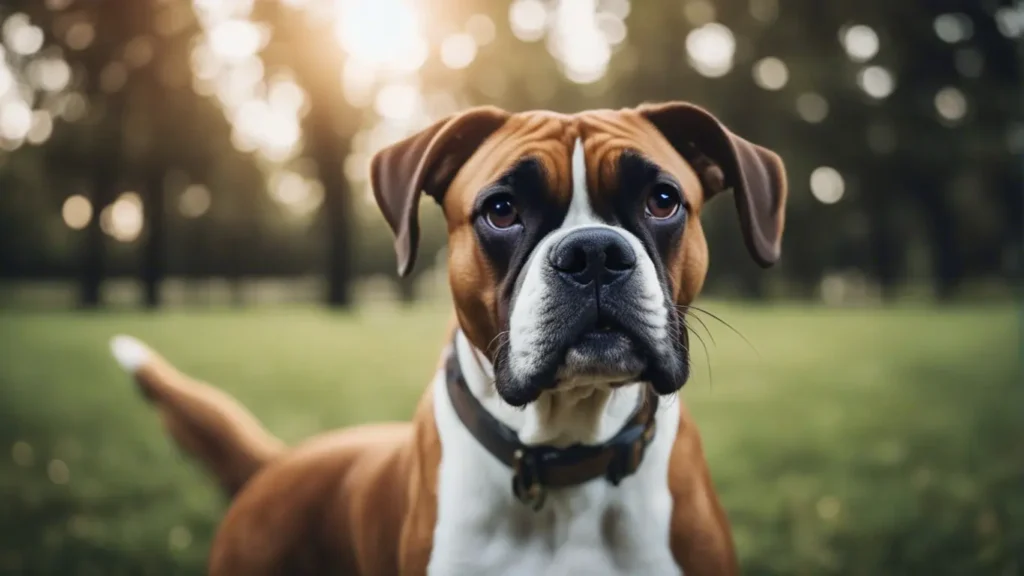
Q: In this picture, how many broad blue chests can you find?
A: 0